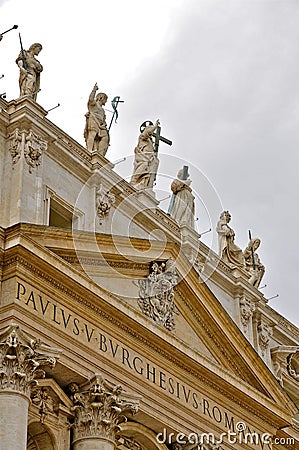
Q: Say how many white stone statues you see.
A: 6